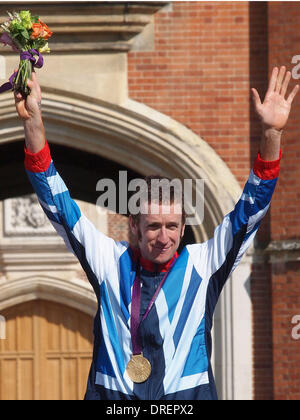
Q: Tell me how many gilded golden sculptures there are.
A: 0